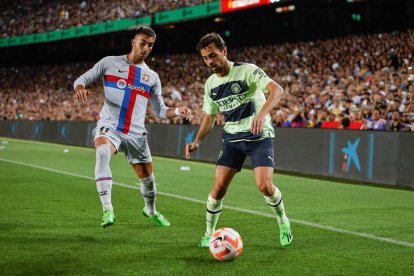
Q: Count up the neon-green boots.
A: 4